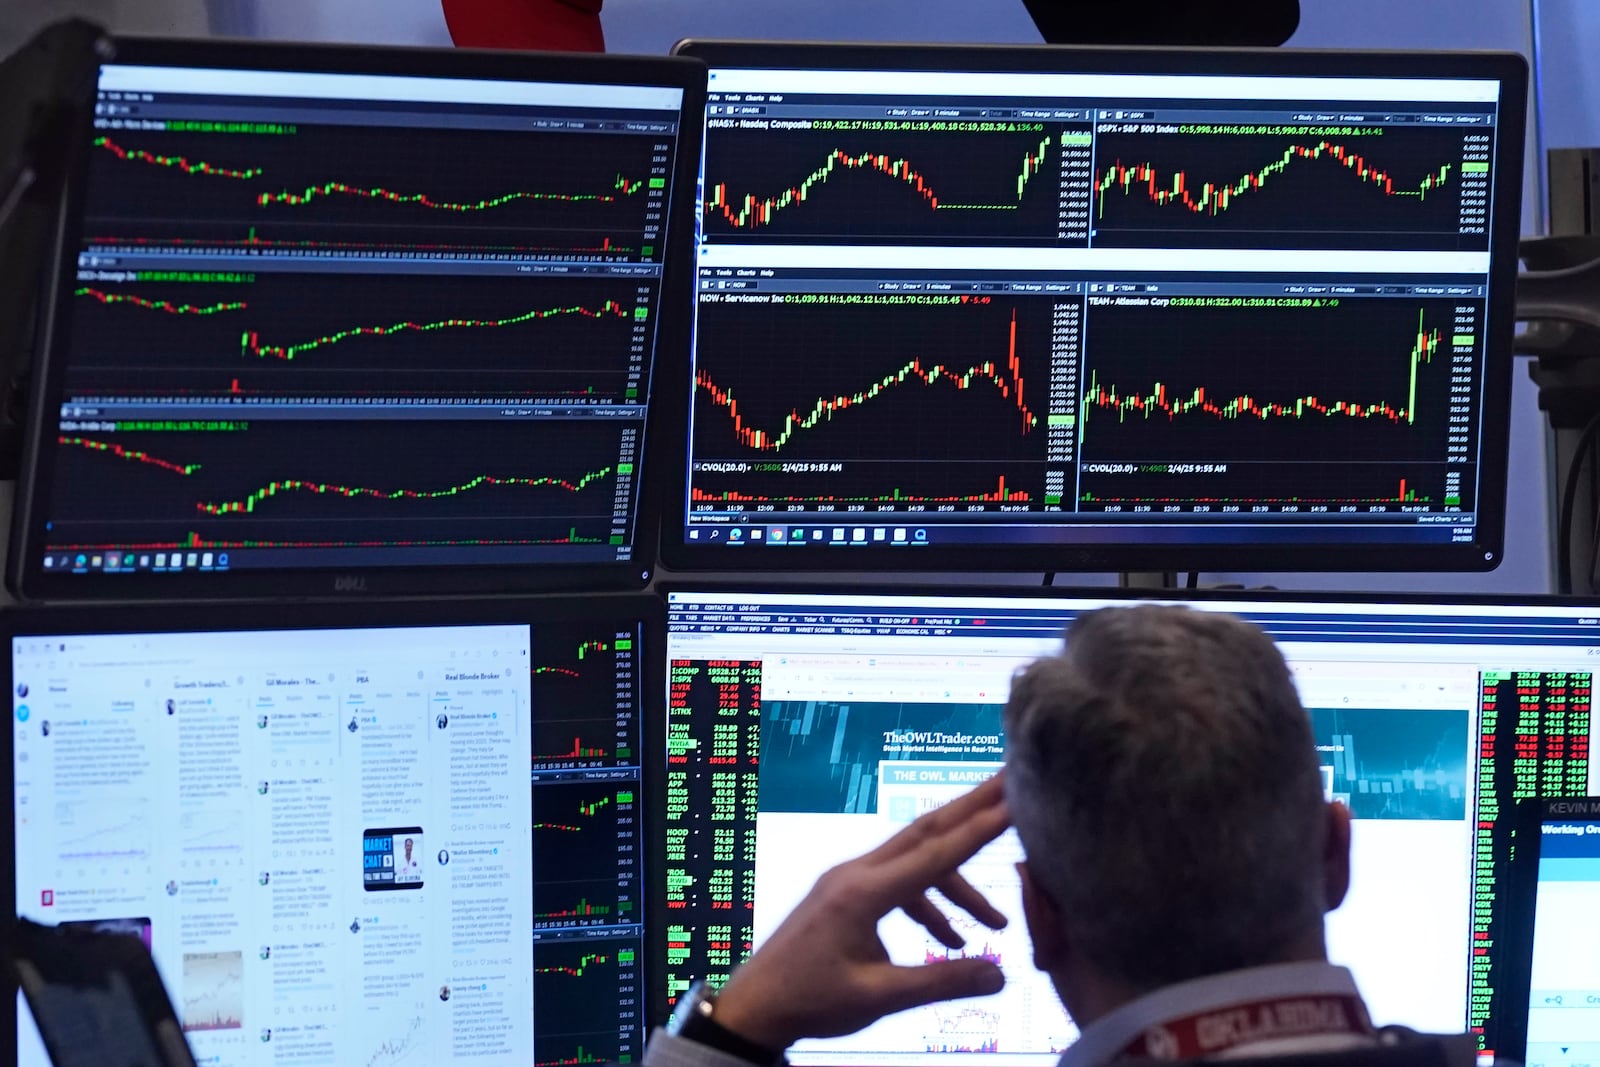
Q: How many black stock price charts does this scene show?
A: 10